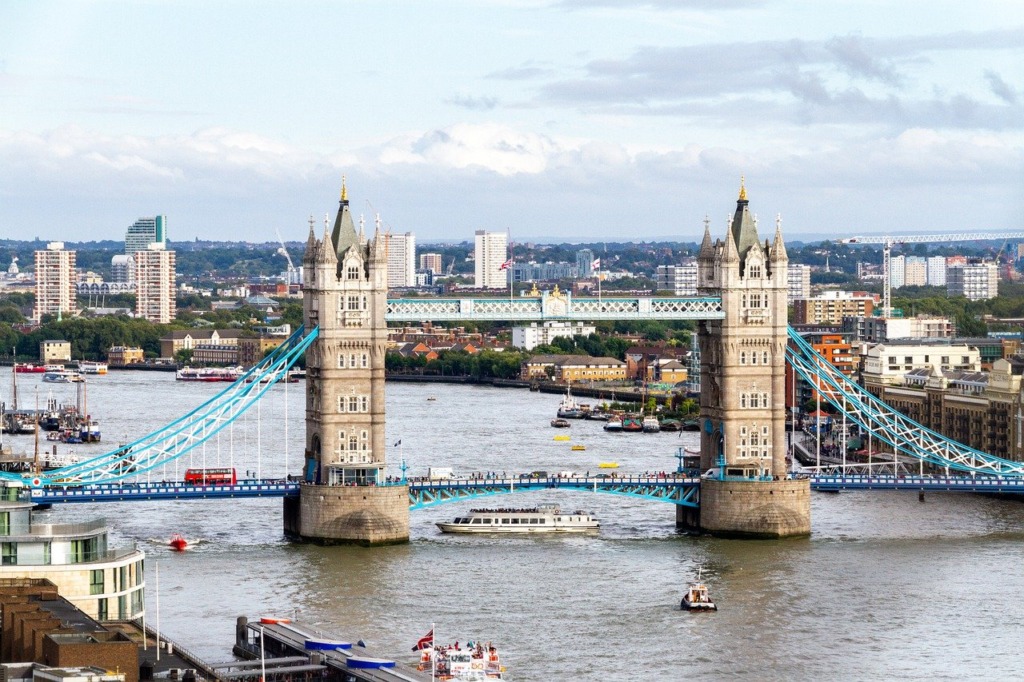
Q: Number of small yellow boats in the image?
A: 3